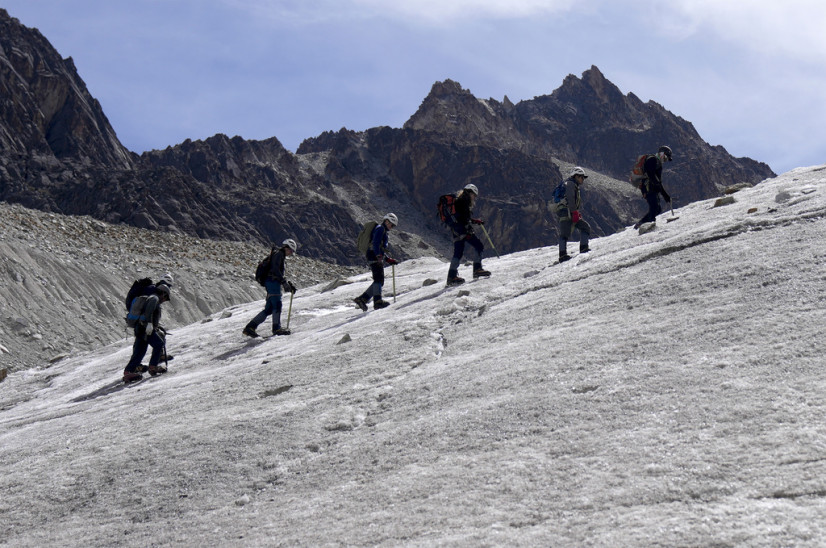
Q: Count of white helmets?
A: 5